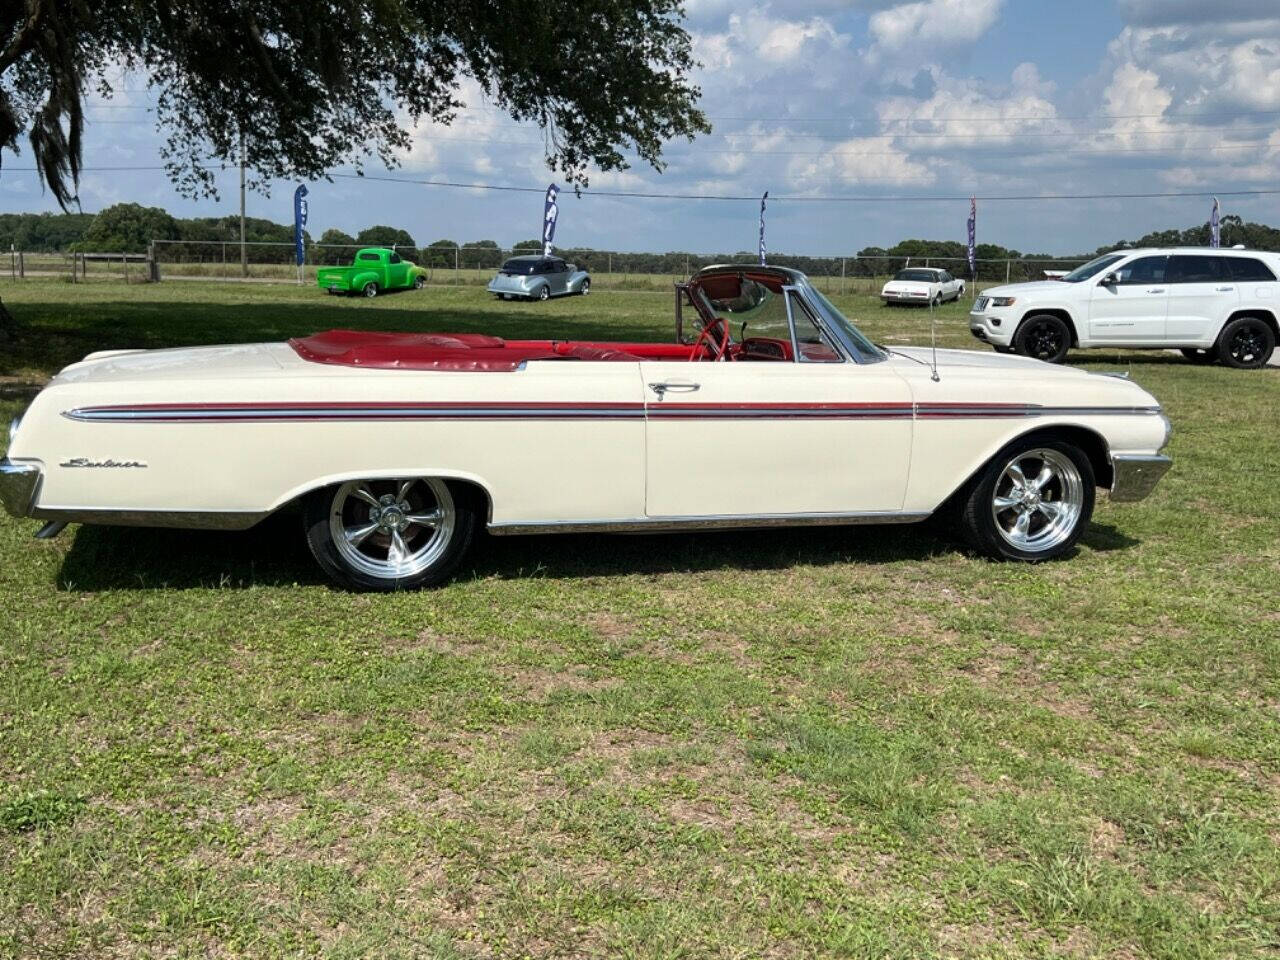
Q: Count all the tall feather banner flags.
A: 5